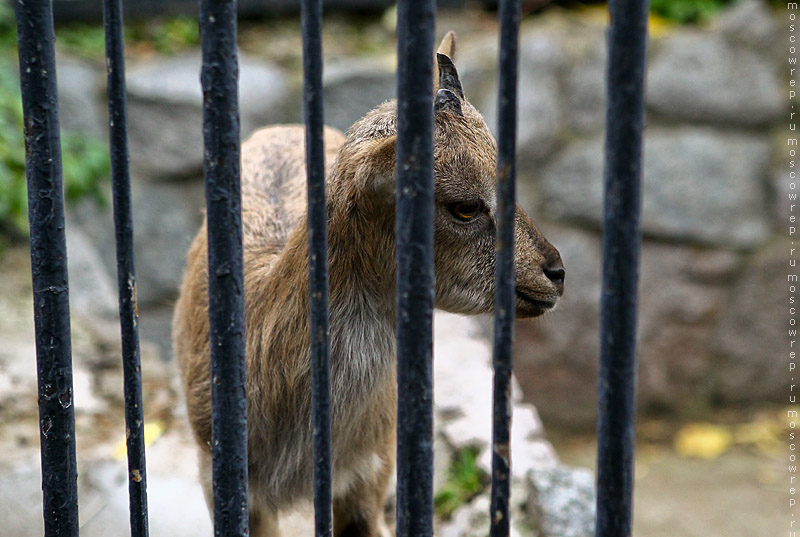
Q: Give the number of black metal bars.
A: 7